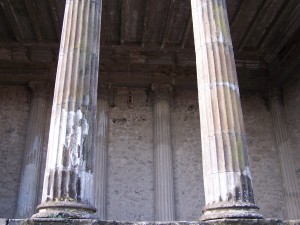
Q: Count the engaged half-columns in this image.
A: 4